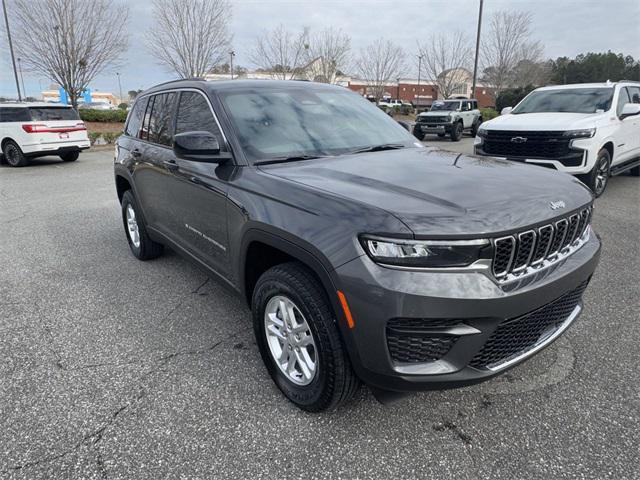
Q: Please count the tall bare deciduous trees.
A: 7